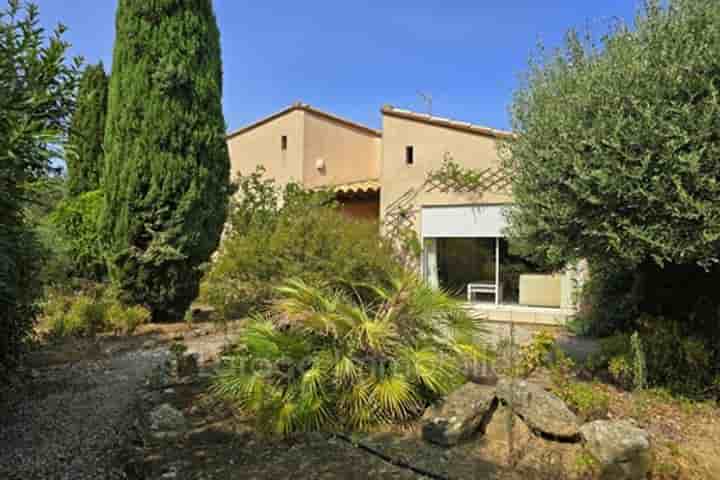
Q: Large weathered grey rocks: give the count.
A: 3